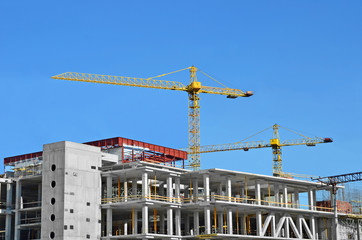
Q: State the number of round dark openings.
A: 5